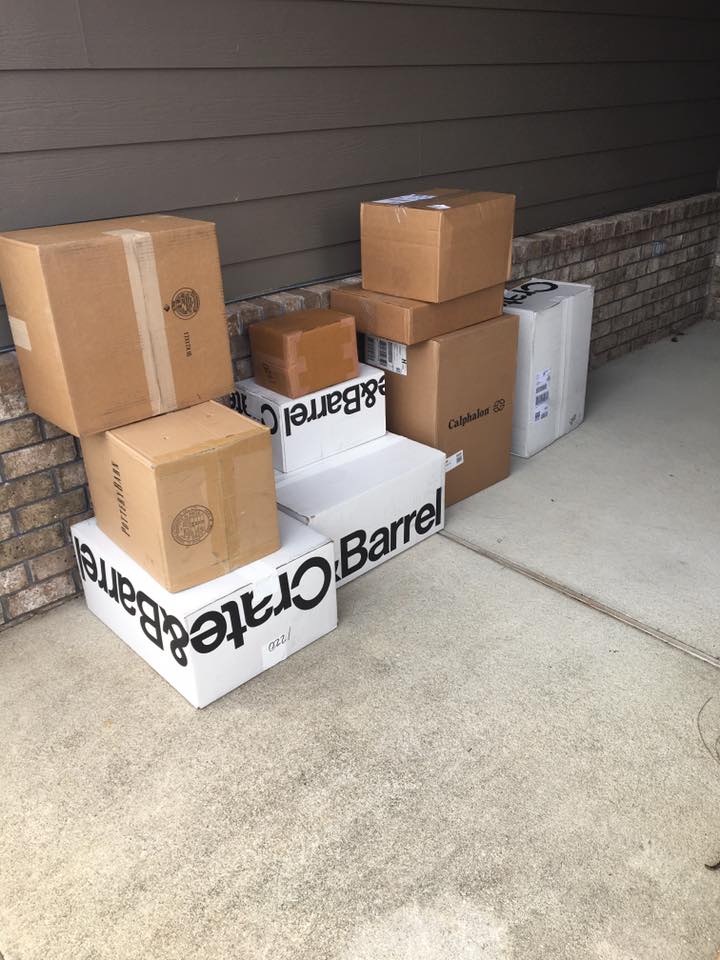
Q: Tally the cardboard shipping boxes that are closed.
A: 10